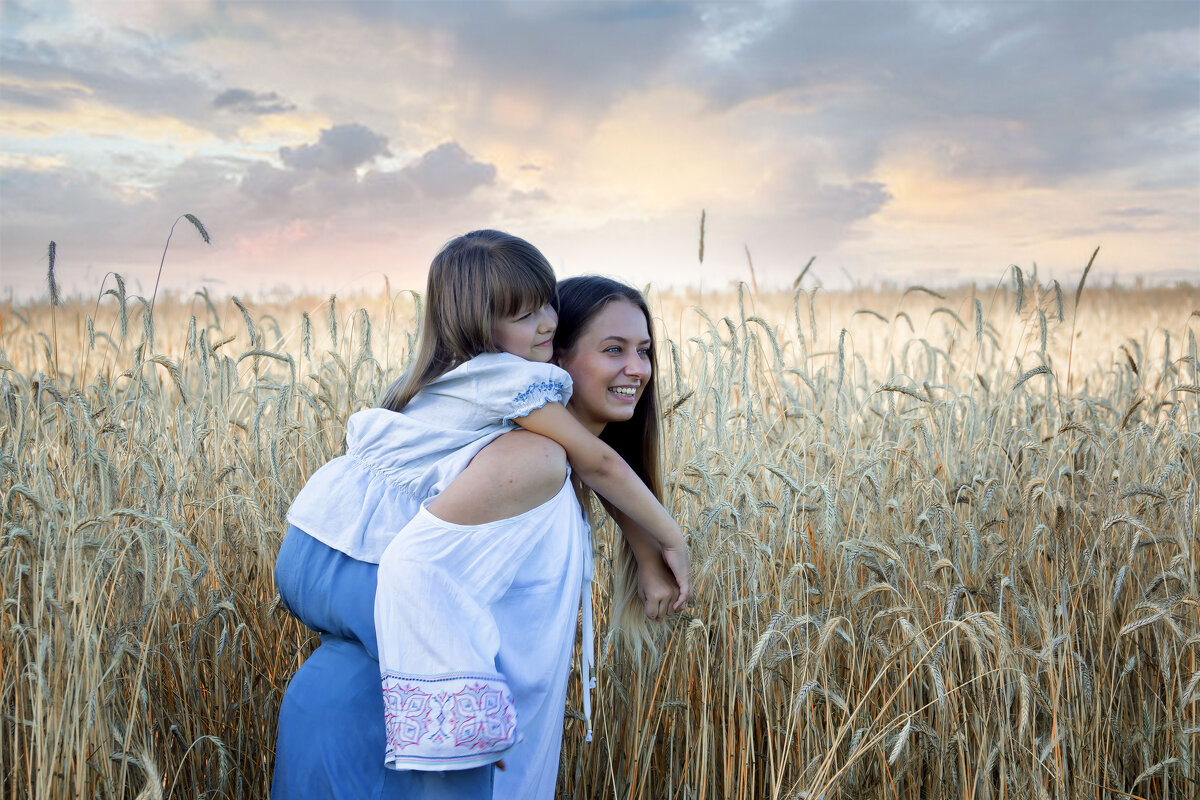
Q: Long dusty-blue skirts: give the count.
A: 2